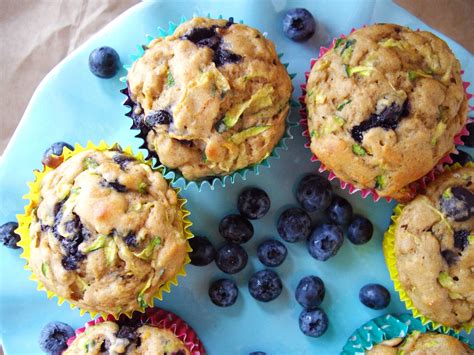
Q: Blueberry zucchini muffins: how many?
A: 6